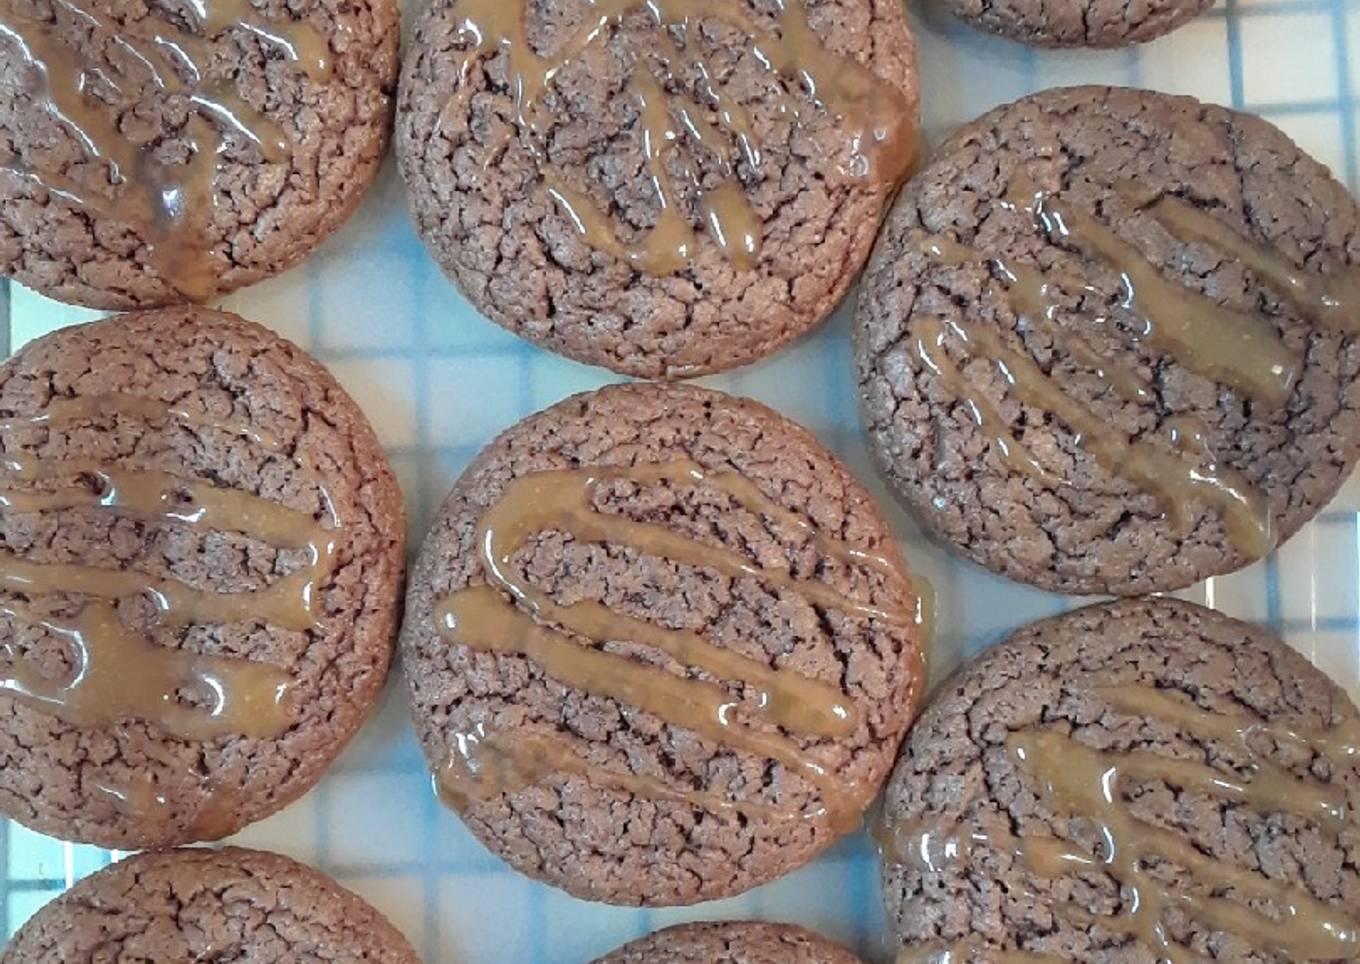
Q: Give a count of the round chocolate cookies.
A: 9